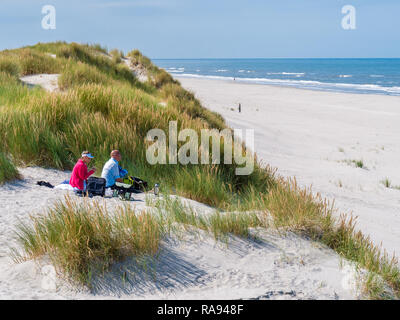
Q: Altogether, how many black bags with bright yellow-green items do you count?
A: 1